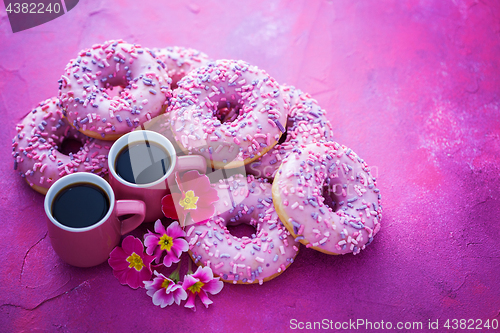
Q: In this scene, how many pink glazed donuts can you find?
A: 7